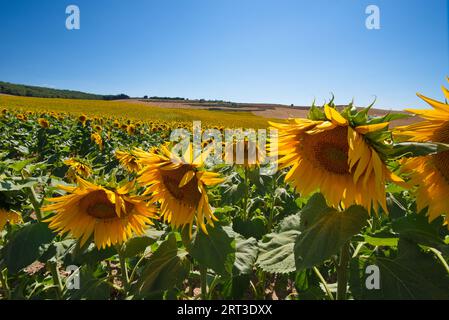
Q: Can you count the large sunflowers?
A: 4